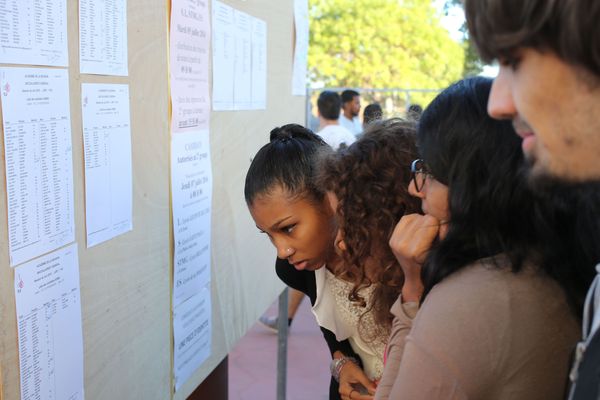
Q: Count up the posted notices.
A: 12